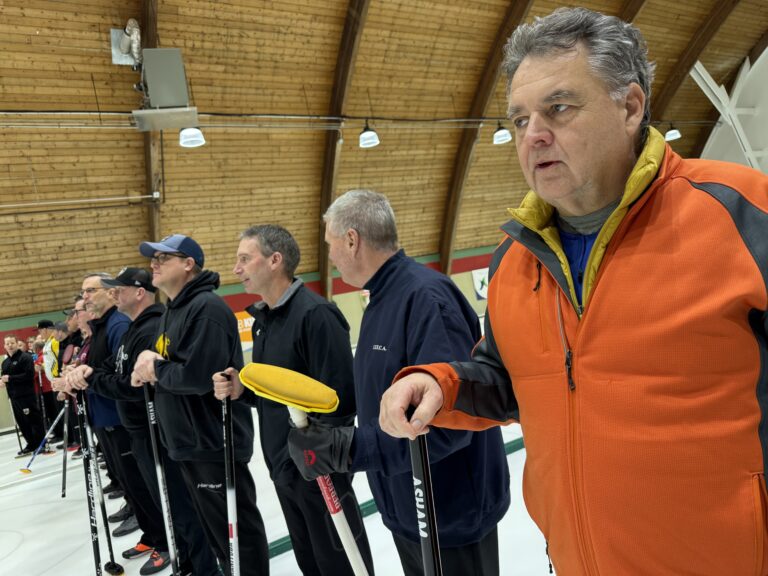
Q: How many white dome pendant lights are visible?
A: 4